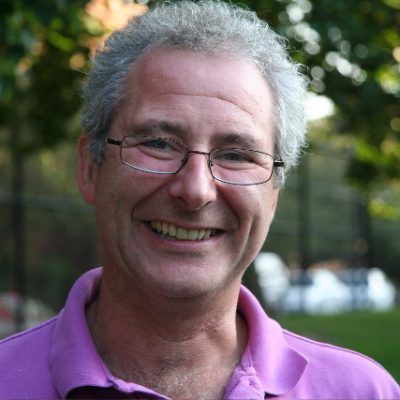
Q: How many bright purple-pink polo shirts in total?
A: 1